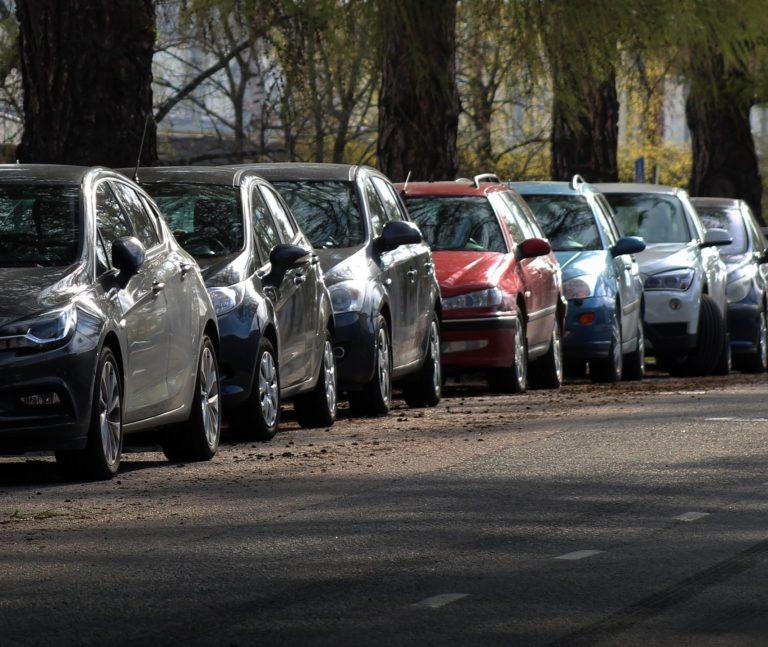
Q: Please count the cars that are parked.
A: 7